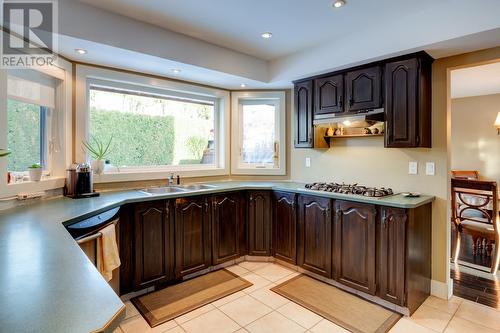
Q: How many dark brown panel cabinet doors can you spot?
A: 12